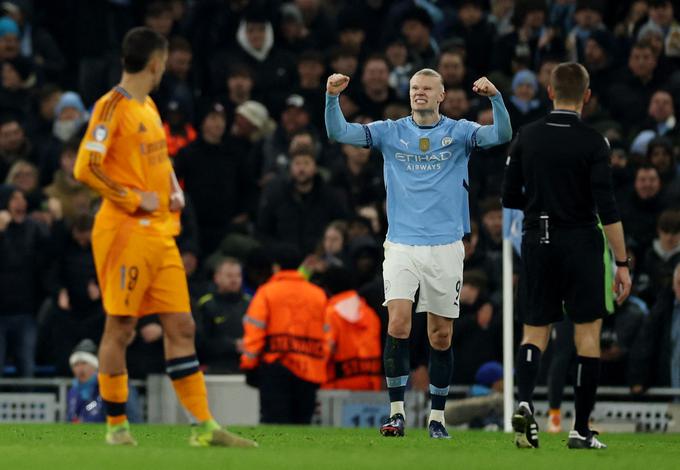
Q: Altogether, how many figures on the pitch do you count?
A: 3